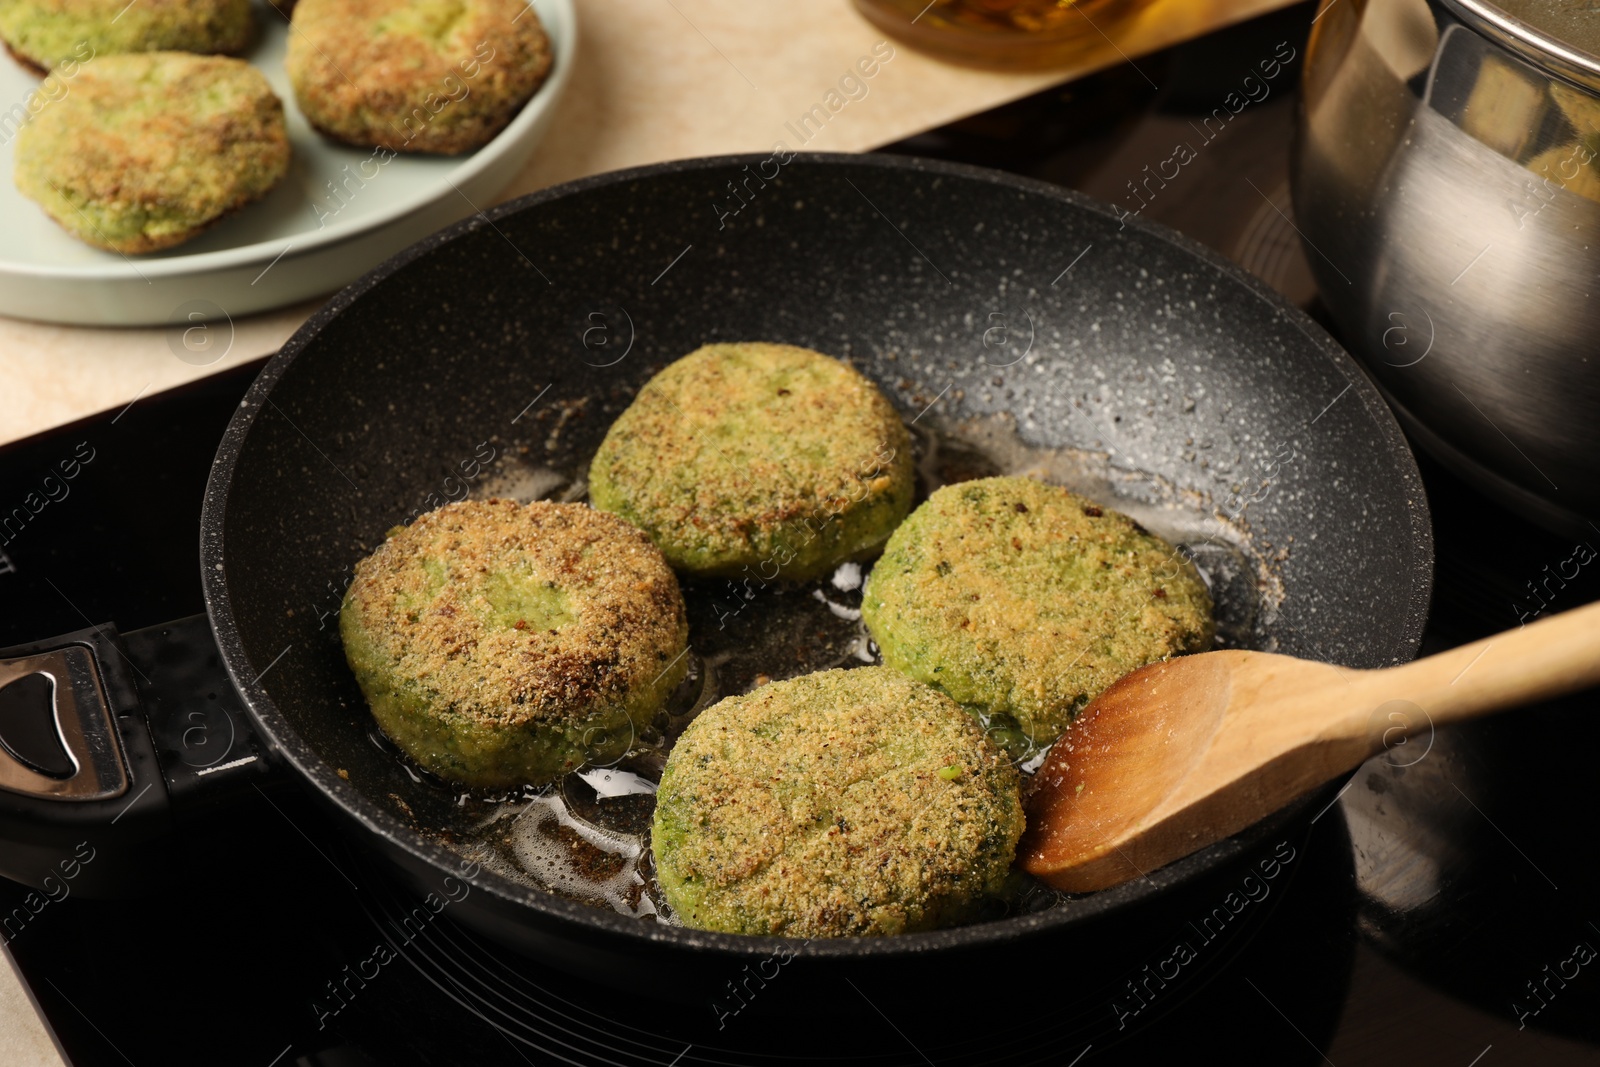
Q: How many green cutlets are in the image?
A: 7